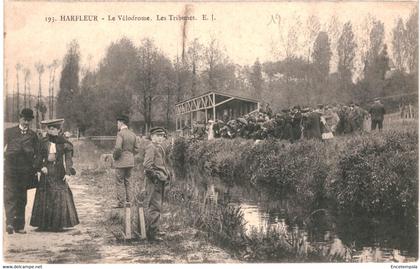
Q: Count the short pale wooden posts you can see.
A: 2